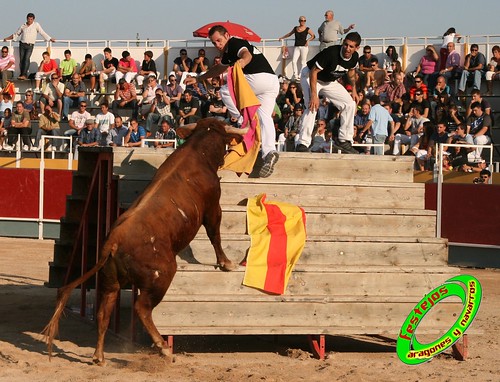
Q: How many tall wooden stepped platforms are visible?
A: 1